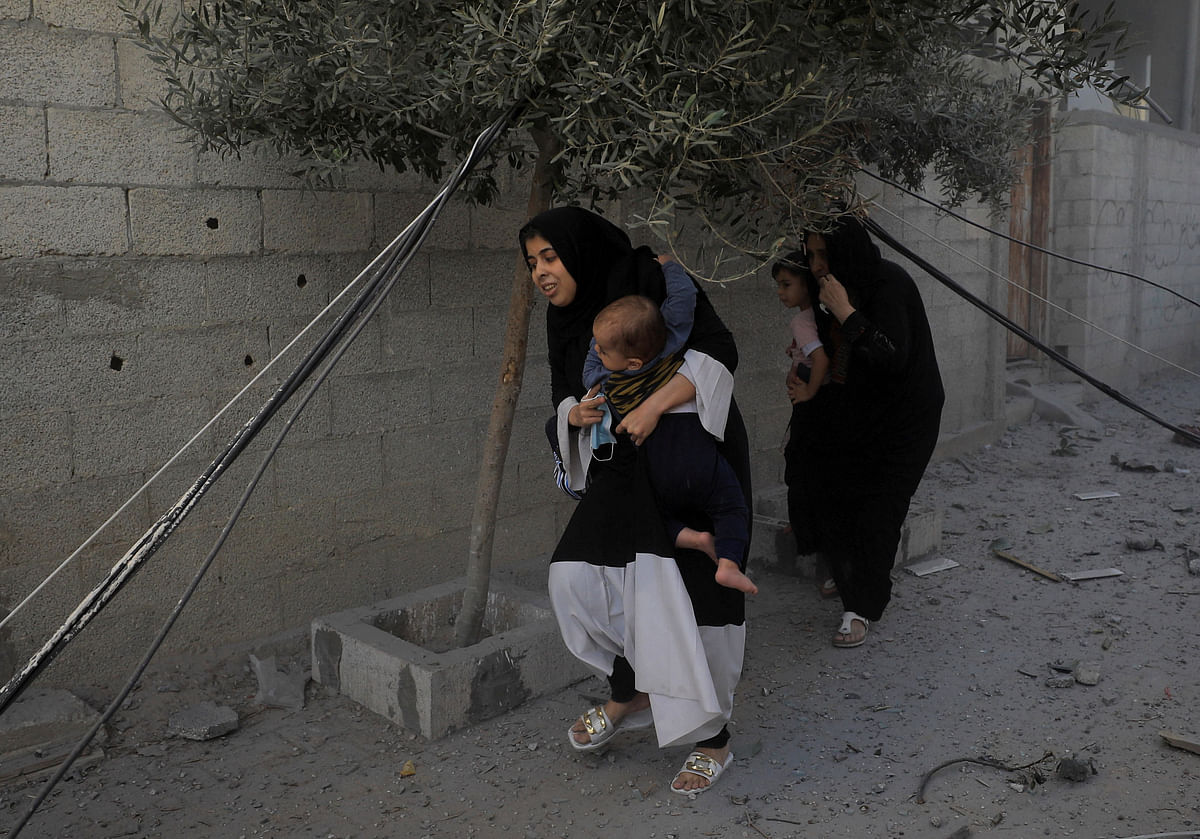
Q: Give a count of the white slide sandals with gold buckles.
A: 2